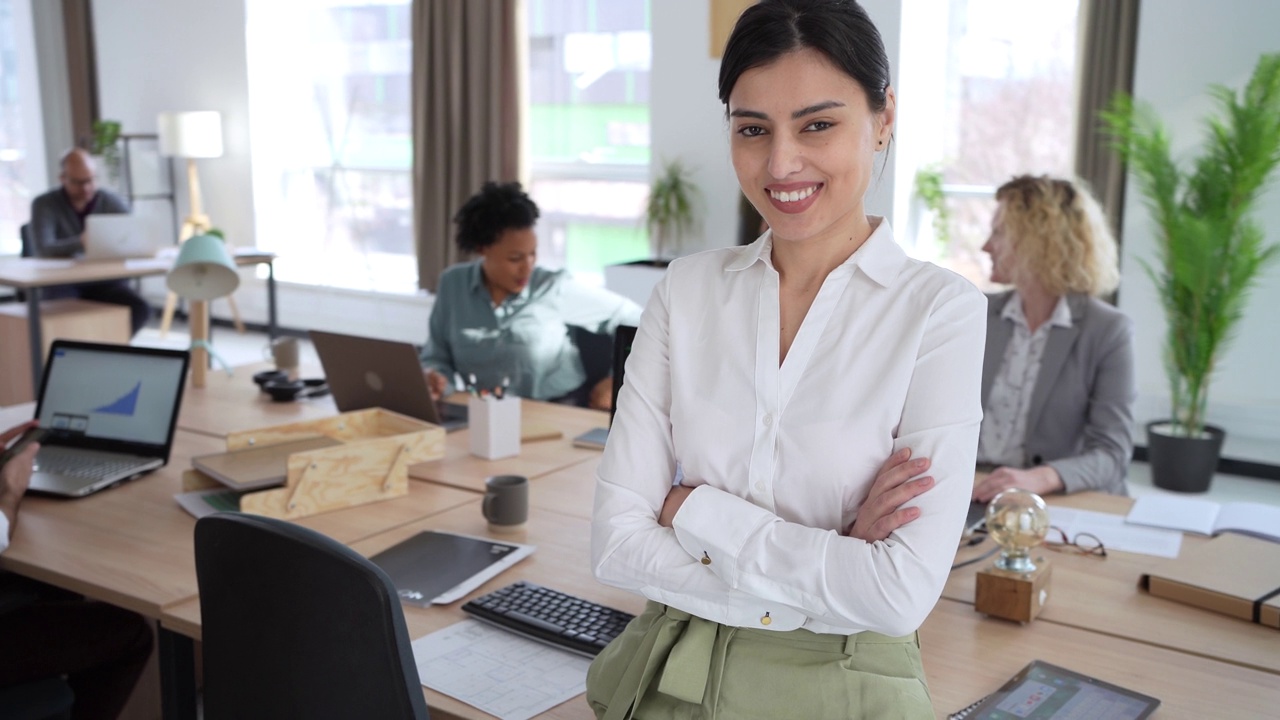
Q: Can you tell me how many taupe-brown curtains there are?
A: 3